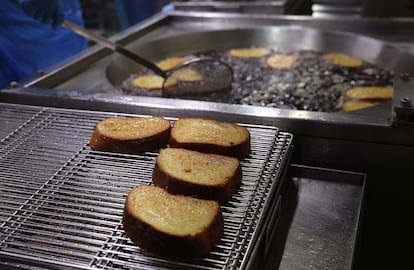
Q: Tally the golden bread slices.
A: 12